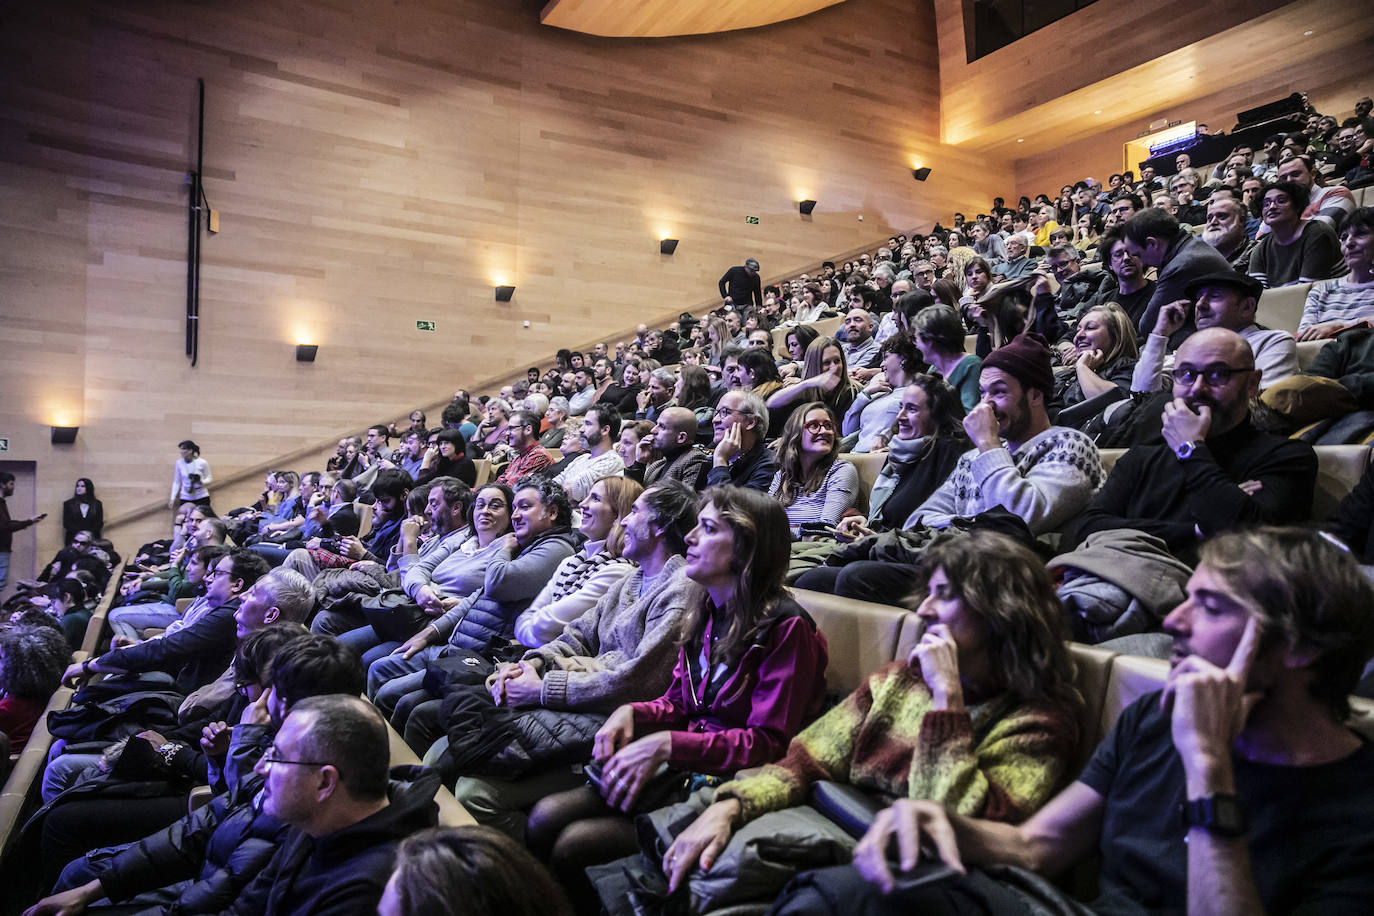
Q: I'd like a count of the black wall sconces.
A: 6